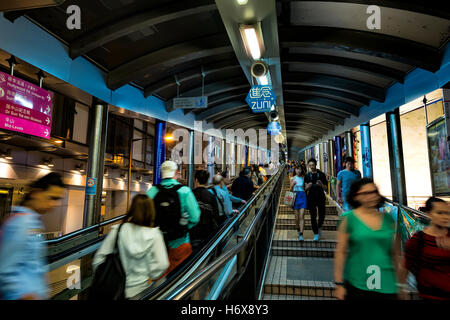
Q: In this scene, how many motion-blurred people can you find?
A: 3